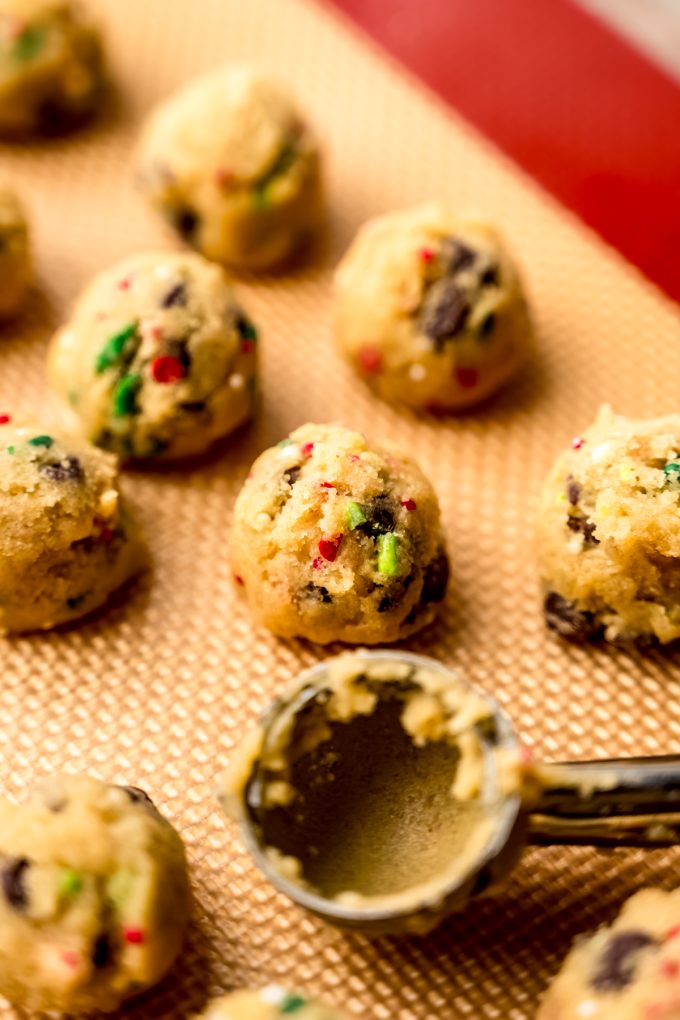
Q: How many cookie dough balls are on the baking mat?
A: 11